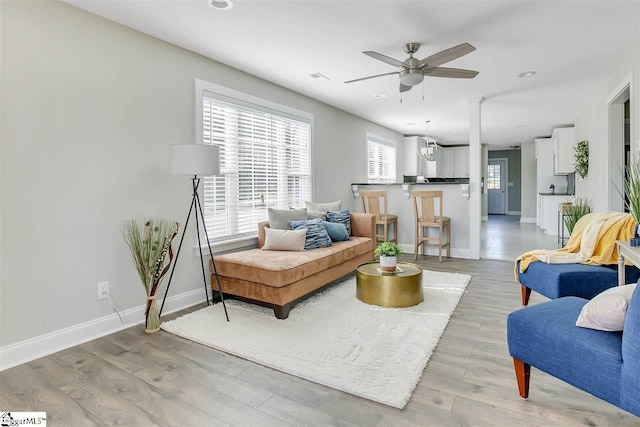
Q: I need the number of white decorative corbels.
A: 3